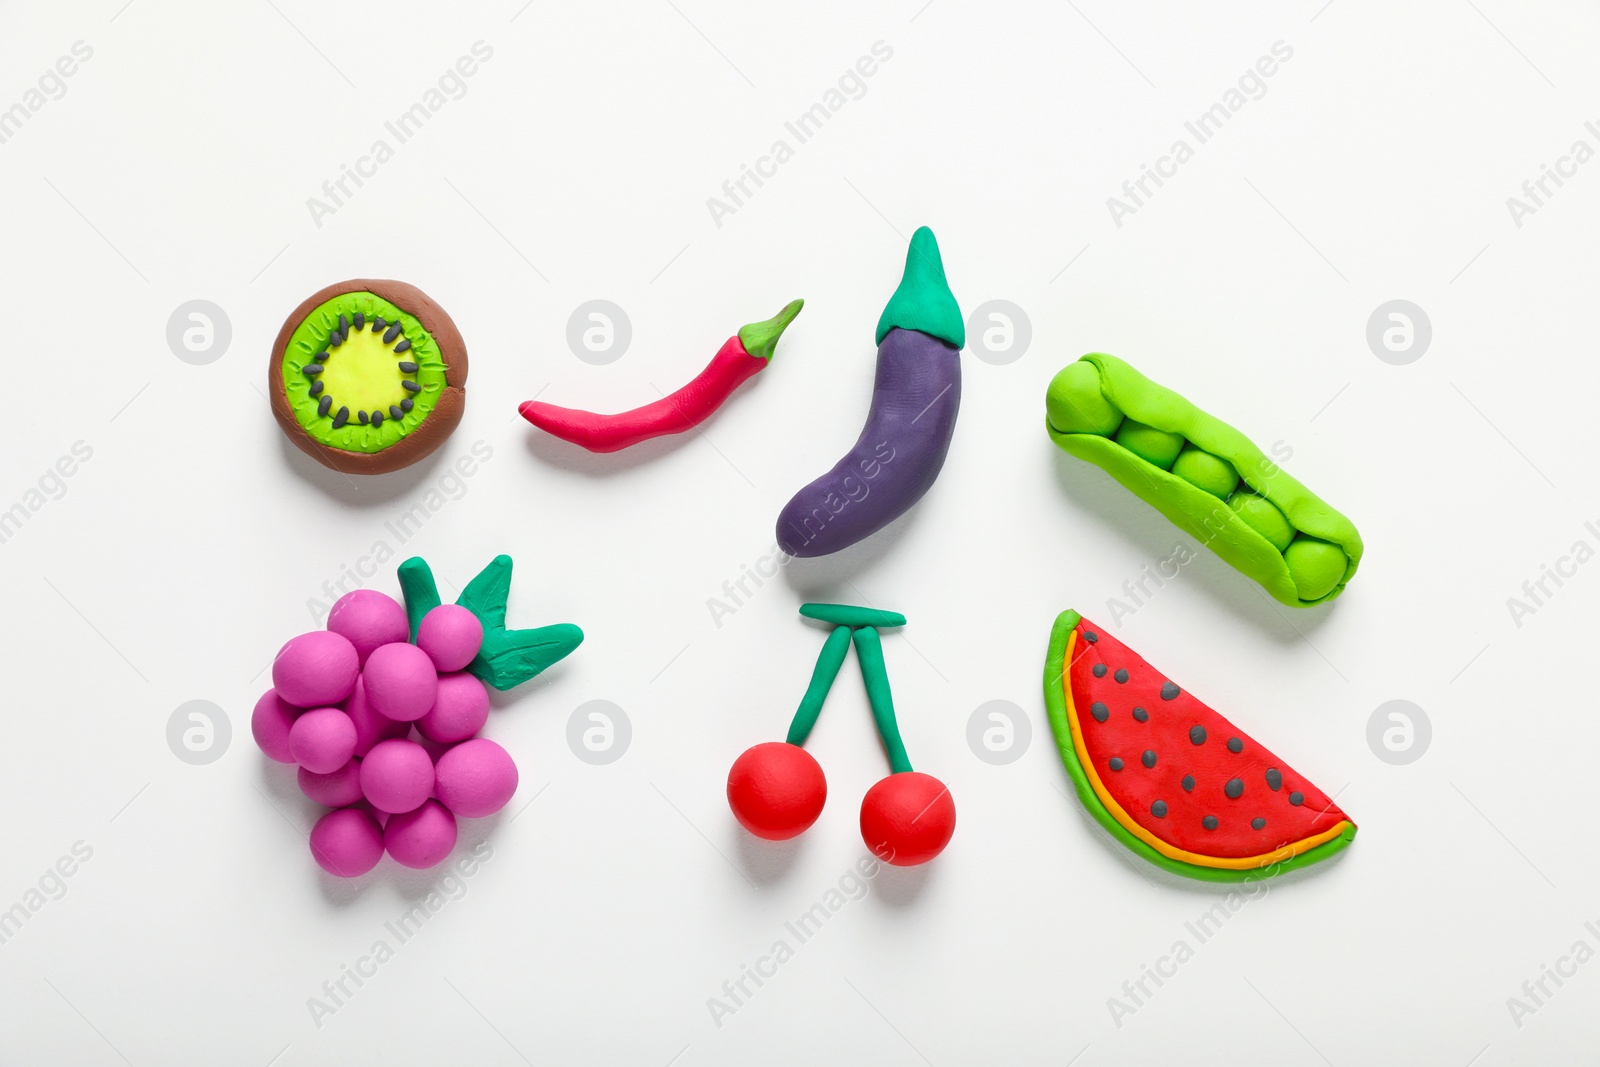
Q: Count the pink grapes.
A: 13